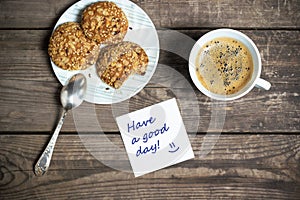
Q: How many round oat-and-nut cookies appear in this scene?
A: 3